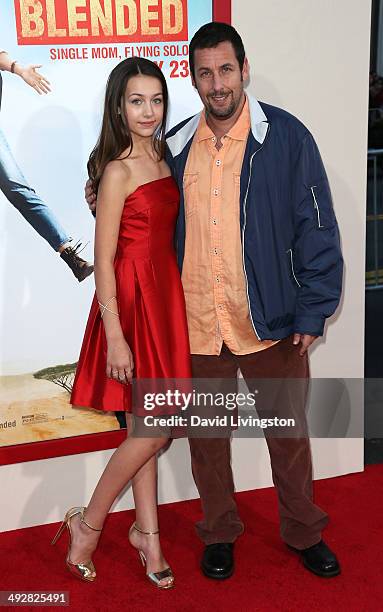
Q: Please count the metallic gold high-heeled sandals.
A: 2